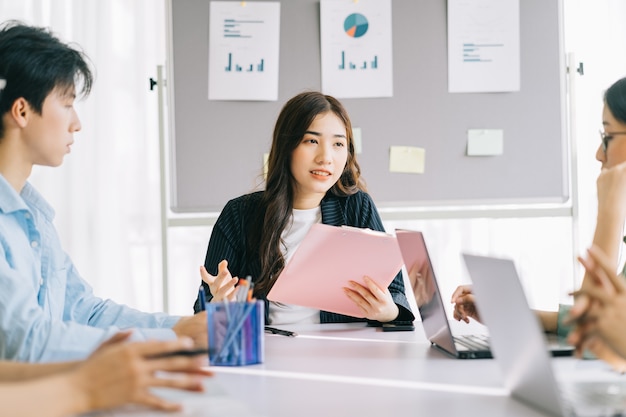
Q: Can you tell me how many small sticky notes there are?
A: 4